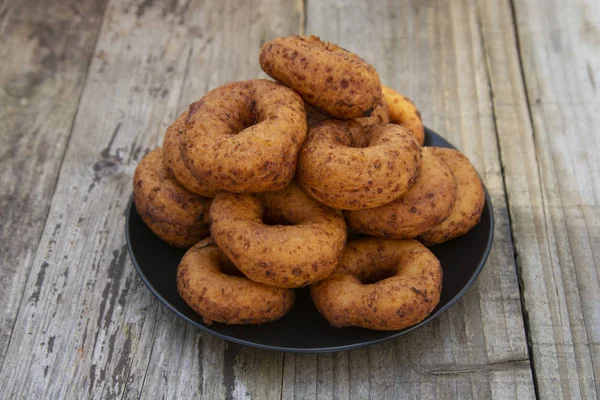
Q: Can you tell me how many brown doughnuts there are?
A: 12